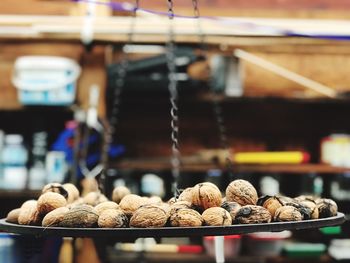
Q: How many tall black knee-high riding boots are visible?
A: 0